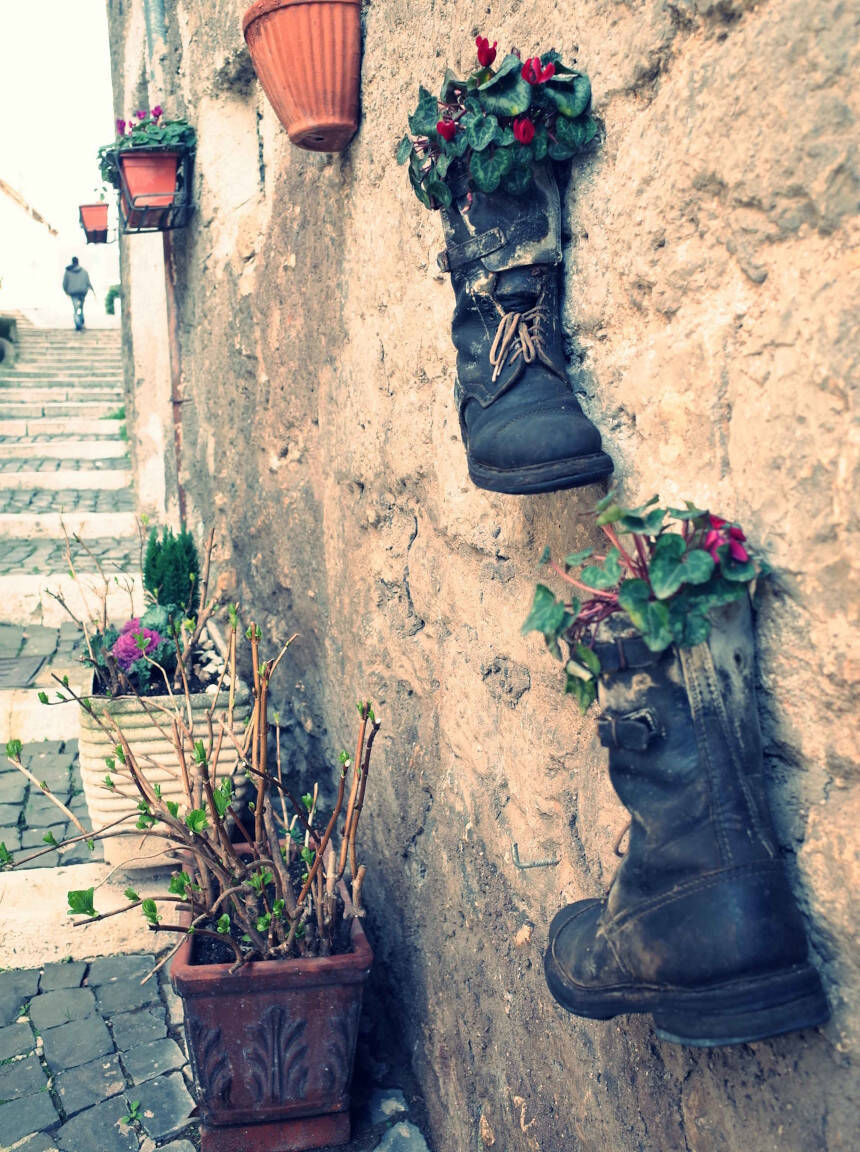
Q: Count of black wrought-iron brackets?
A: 2